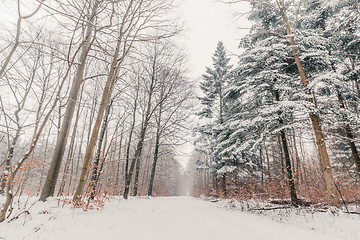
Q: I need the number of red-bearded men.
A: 0